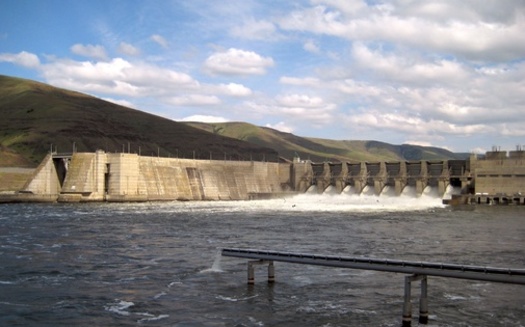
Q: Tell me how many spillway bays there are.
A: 8